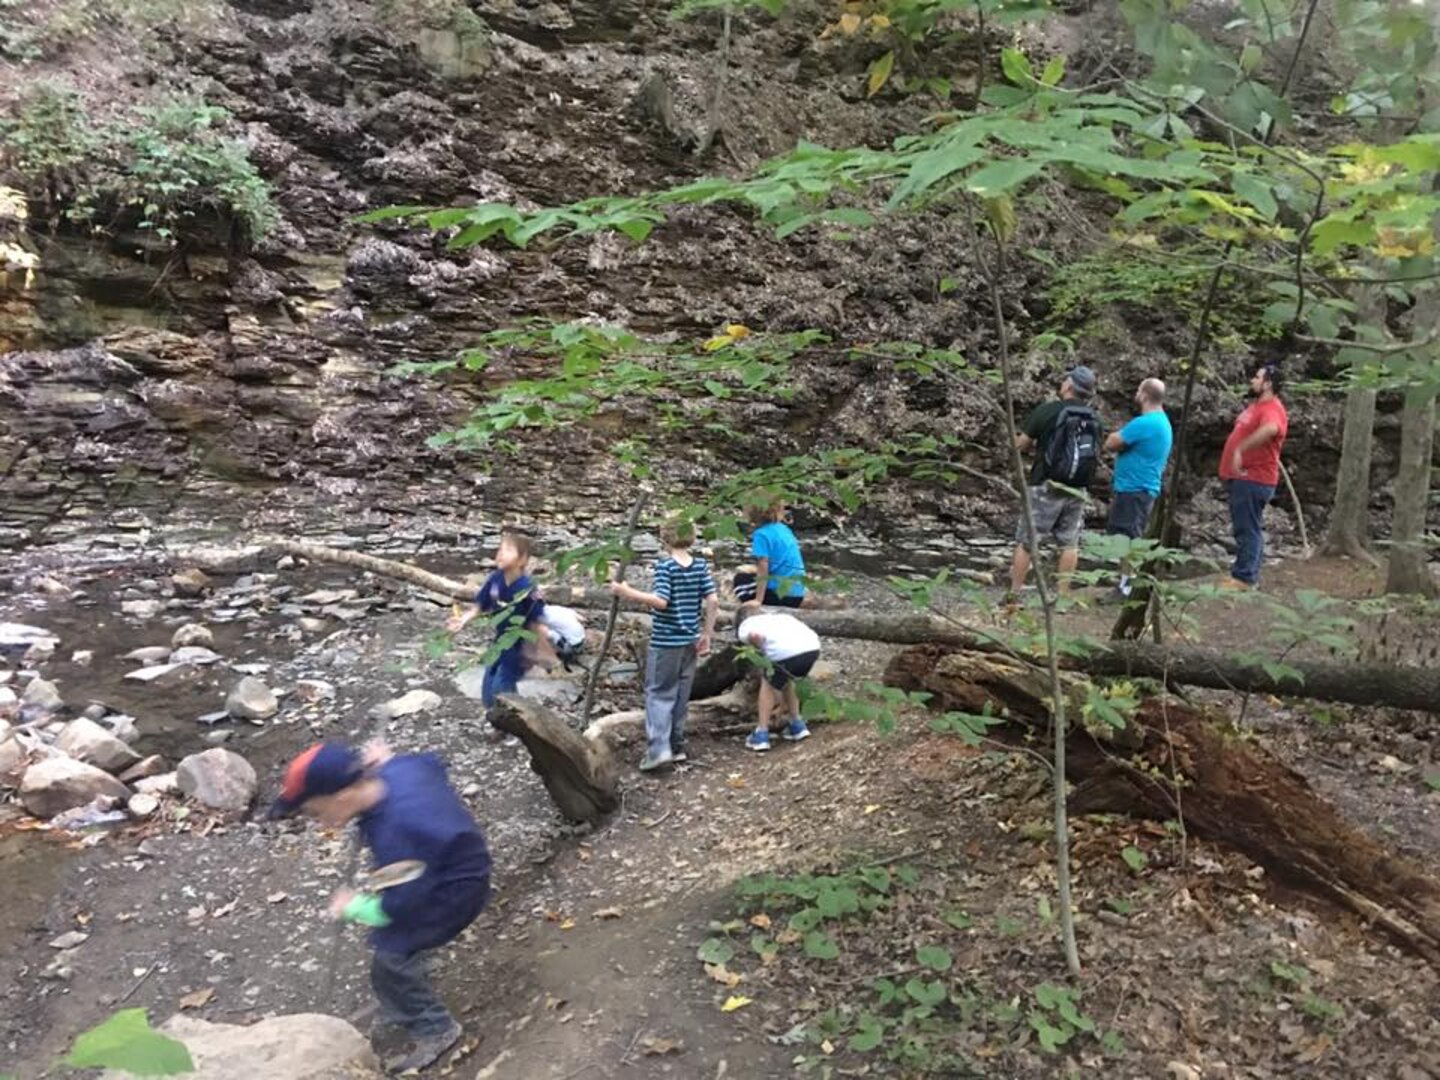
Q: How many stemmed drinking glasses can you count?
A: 0